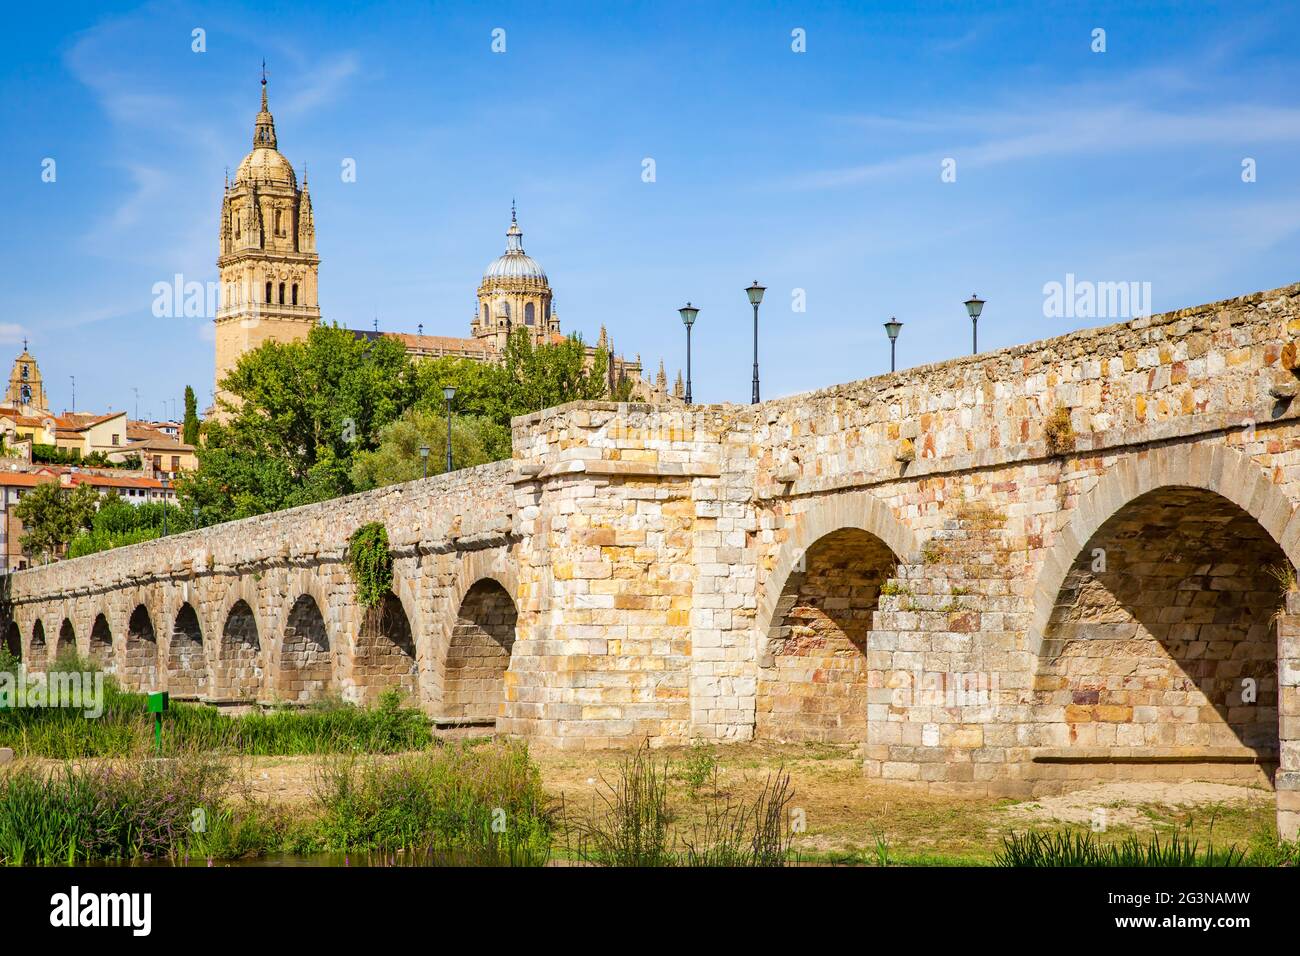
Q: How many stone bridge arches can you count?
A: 12